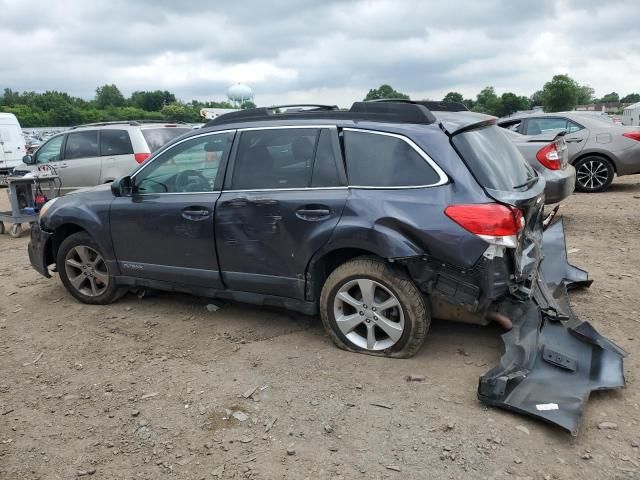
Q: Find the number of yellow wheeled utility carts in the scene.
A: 0